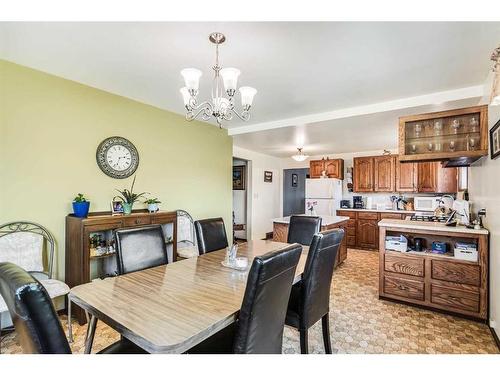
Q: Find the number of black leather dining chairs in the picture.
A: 6